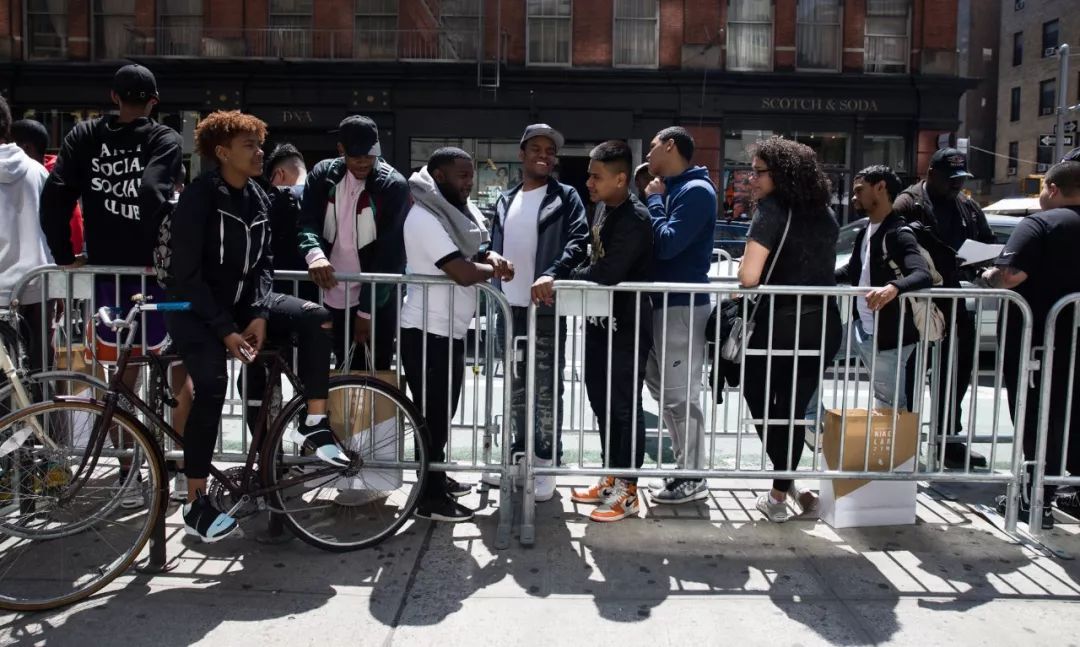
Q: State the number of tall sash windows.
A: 11